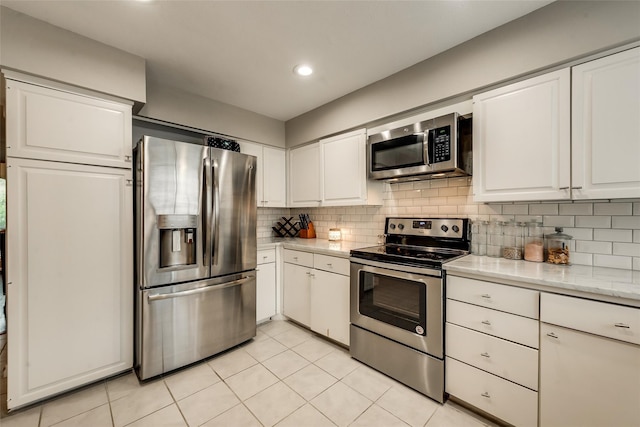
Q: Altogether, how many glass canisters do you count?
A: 5